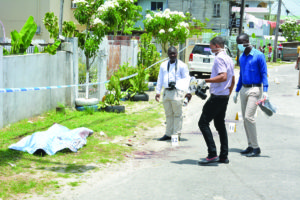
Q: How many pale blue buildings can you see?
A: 1